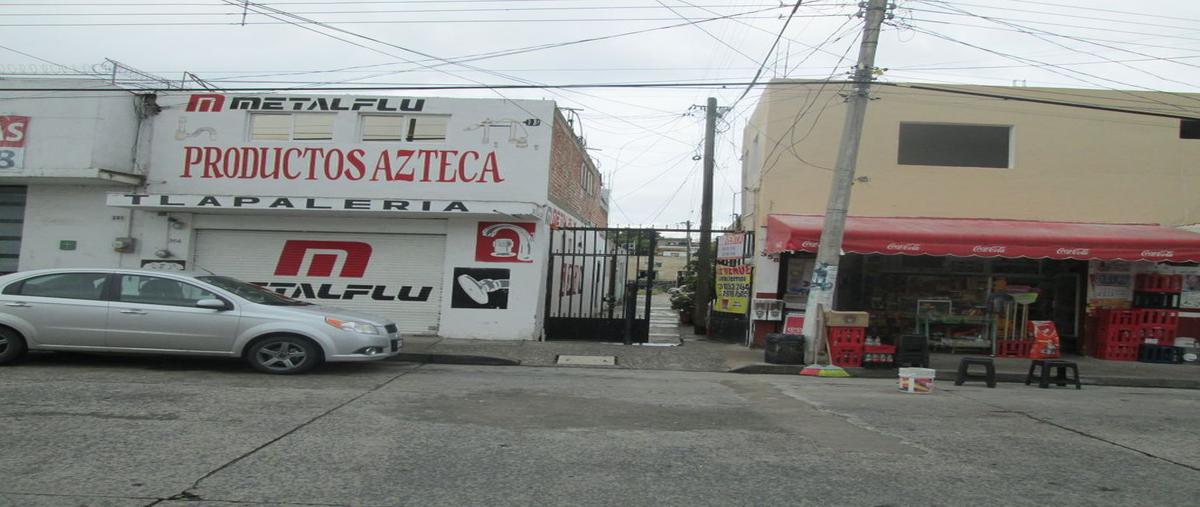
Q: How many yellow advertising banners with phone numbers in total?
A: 1